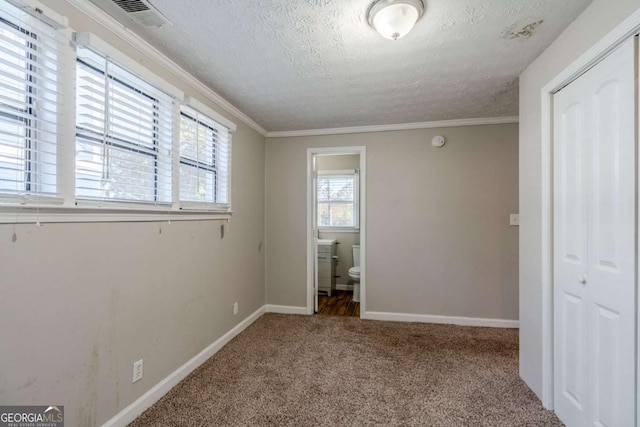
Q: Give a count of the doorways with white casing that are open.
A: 1